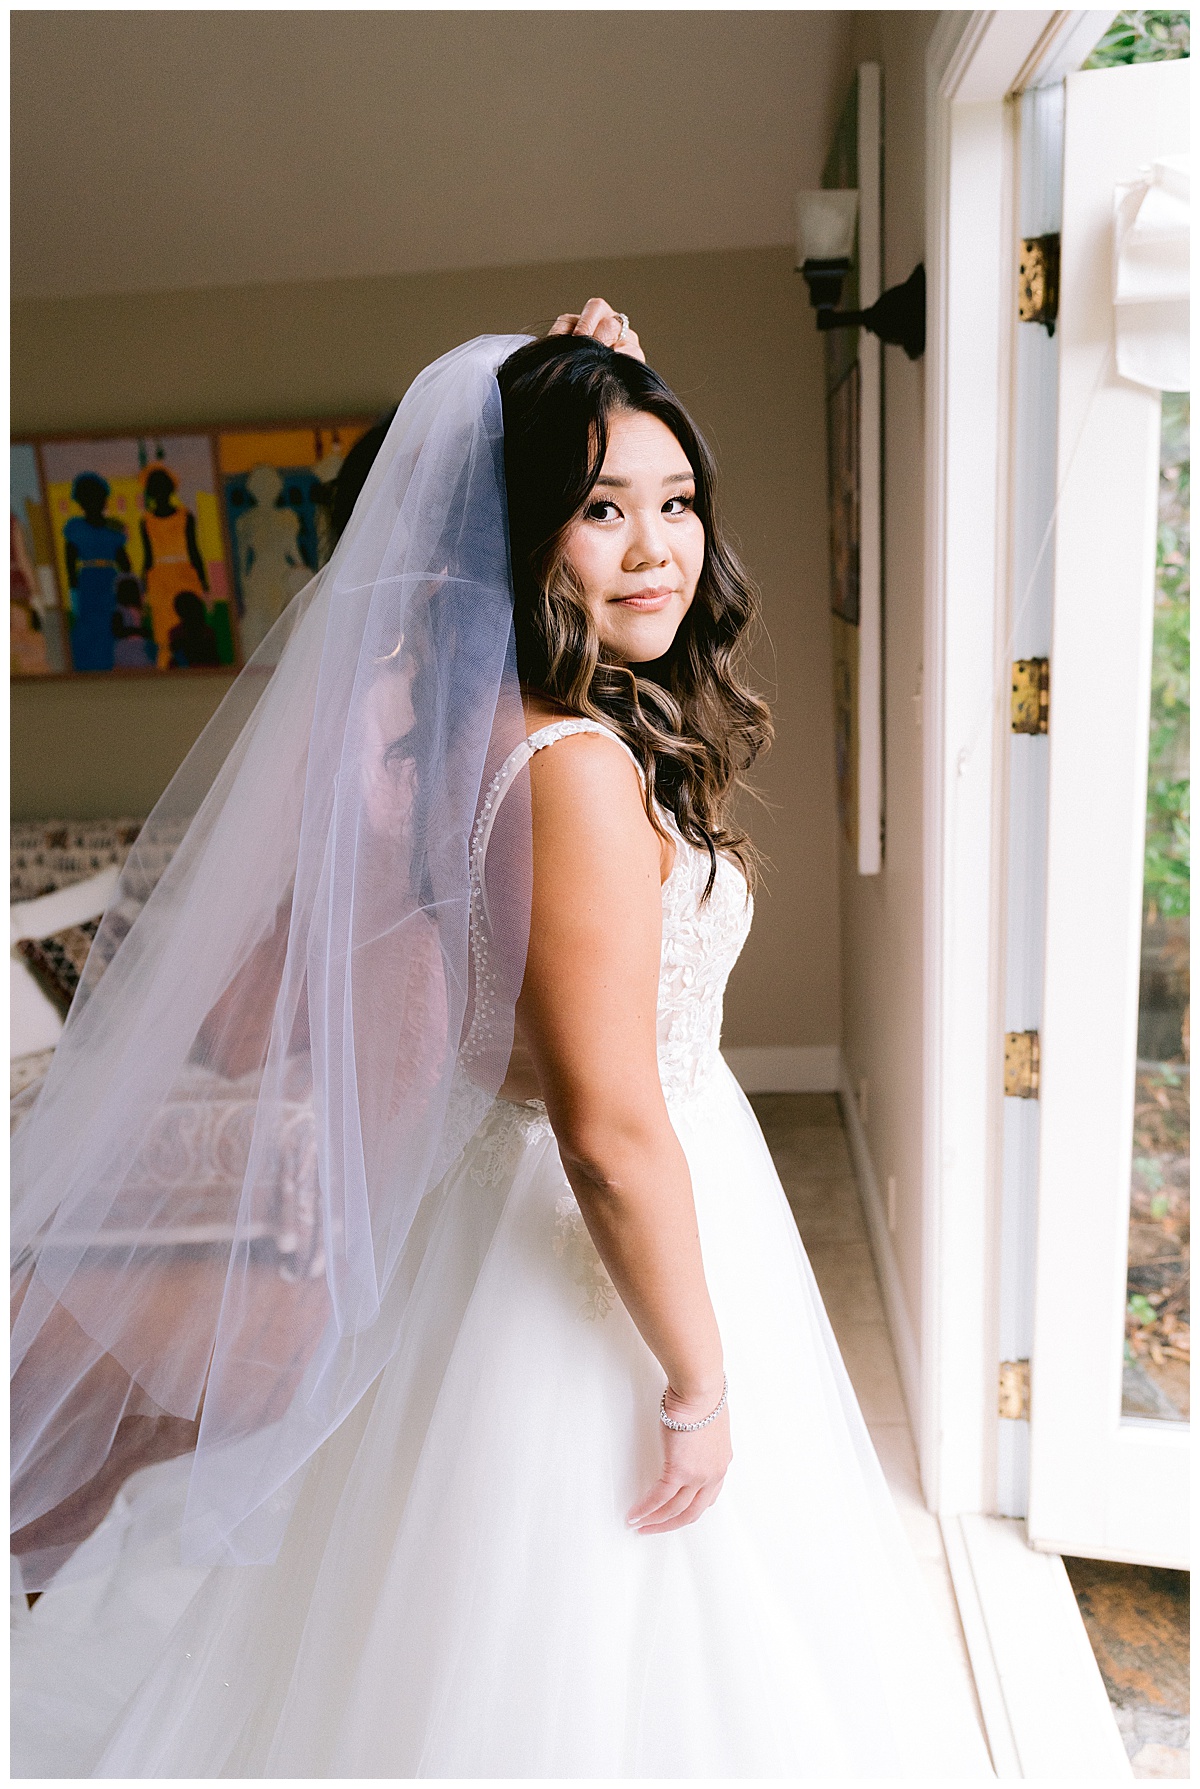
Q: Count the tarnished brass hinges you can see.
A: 4